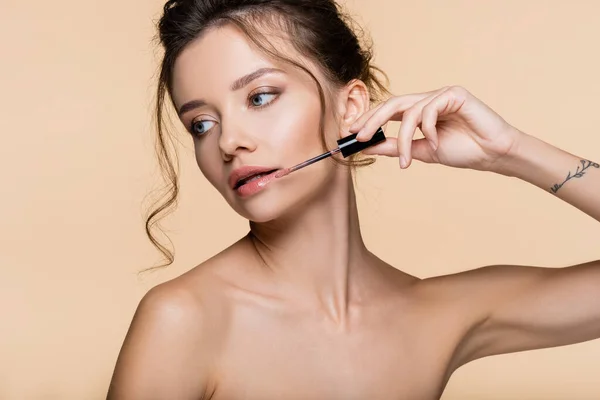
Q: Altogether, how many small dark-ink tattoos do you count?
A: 1